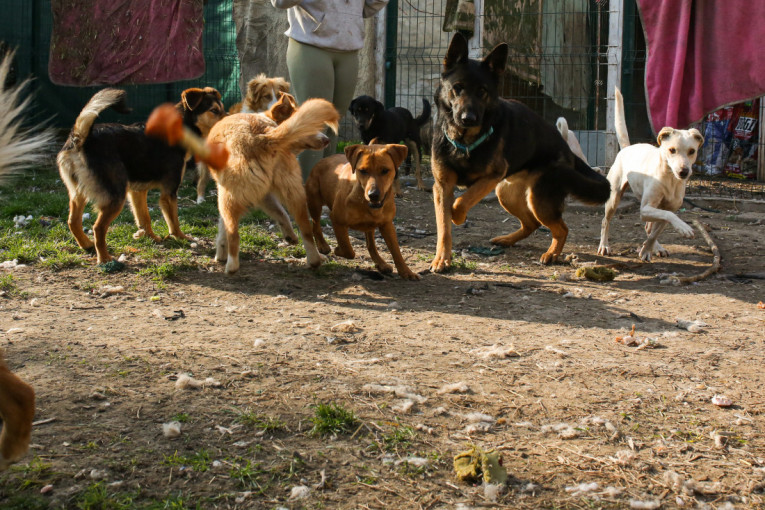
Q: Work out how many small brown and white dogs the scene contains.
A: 2